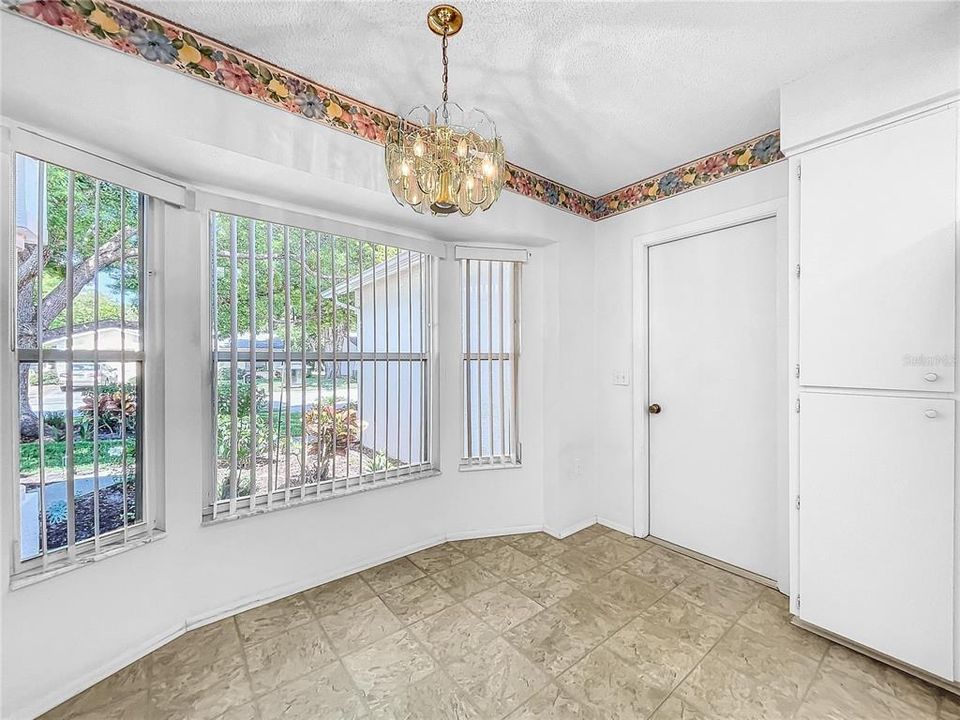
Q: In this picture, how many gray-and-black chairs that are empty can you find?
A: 0